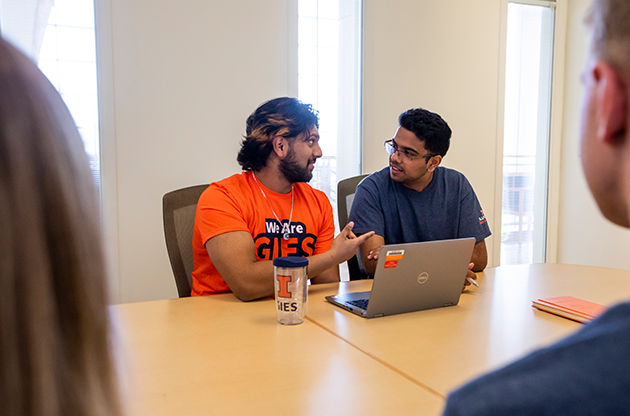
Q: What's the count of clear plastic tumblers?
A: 1